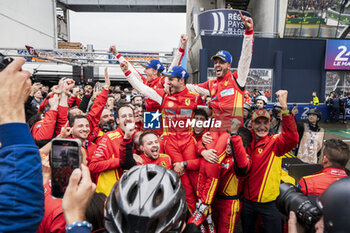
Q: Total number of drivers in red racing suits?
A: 3